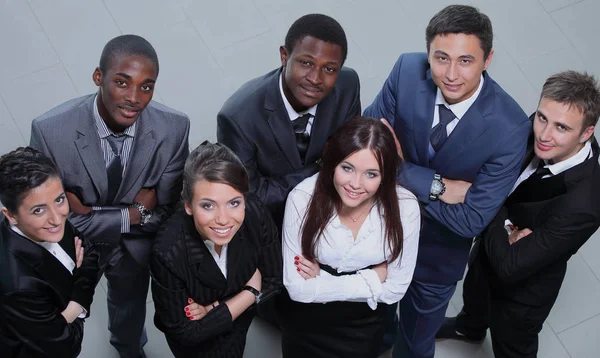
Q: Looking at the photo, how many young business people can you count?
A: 7